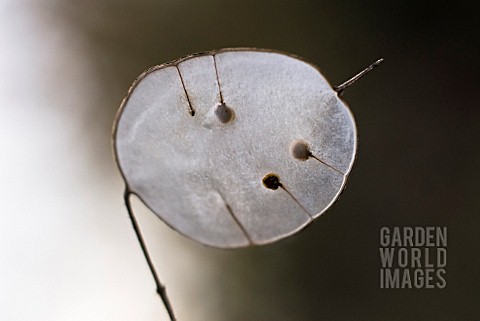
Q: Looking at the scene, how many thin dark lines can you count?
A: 5